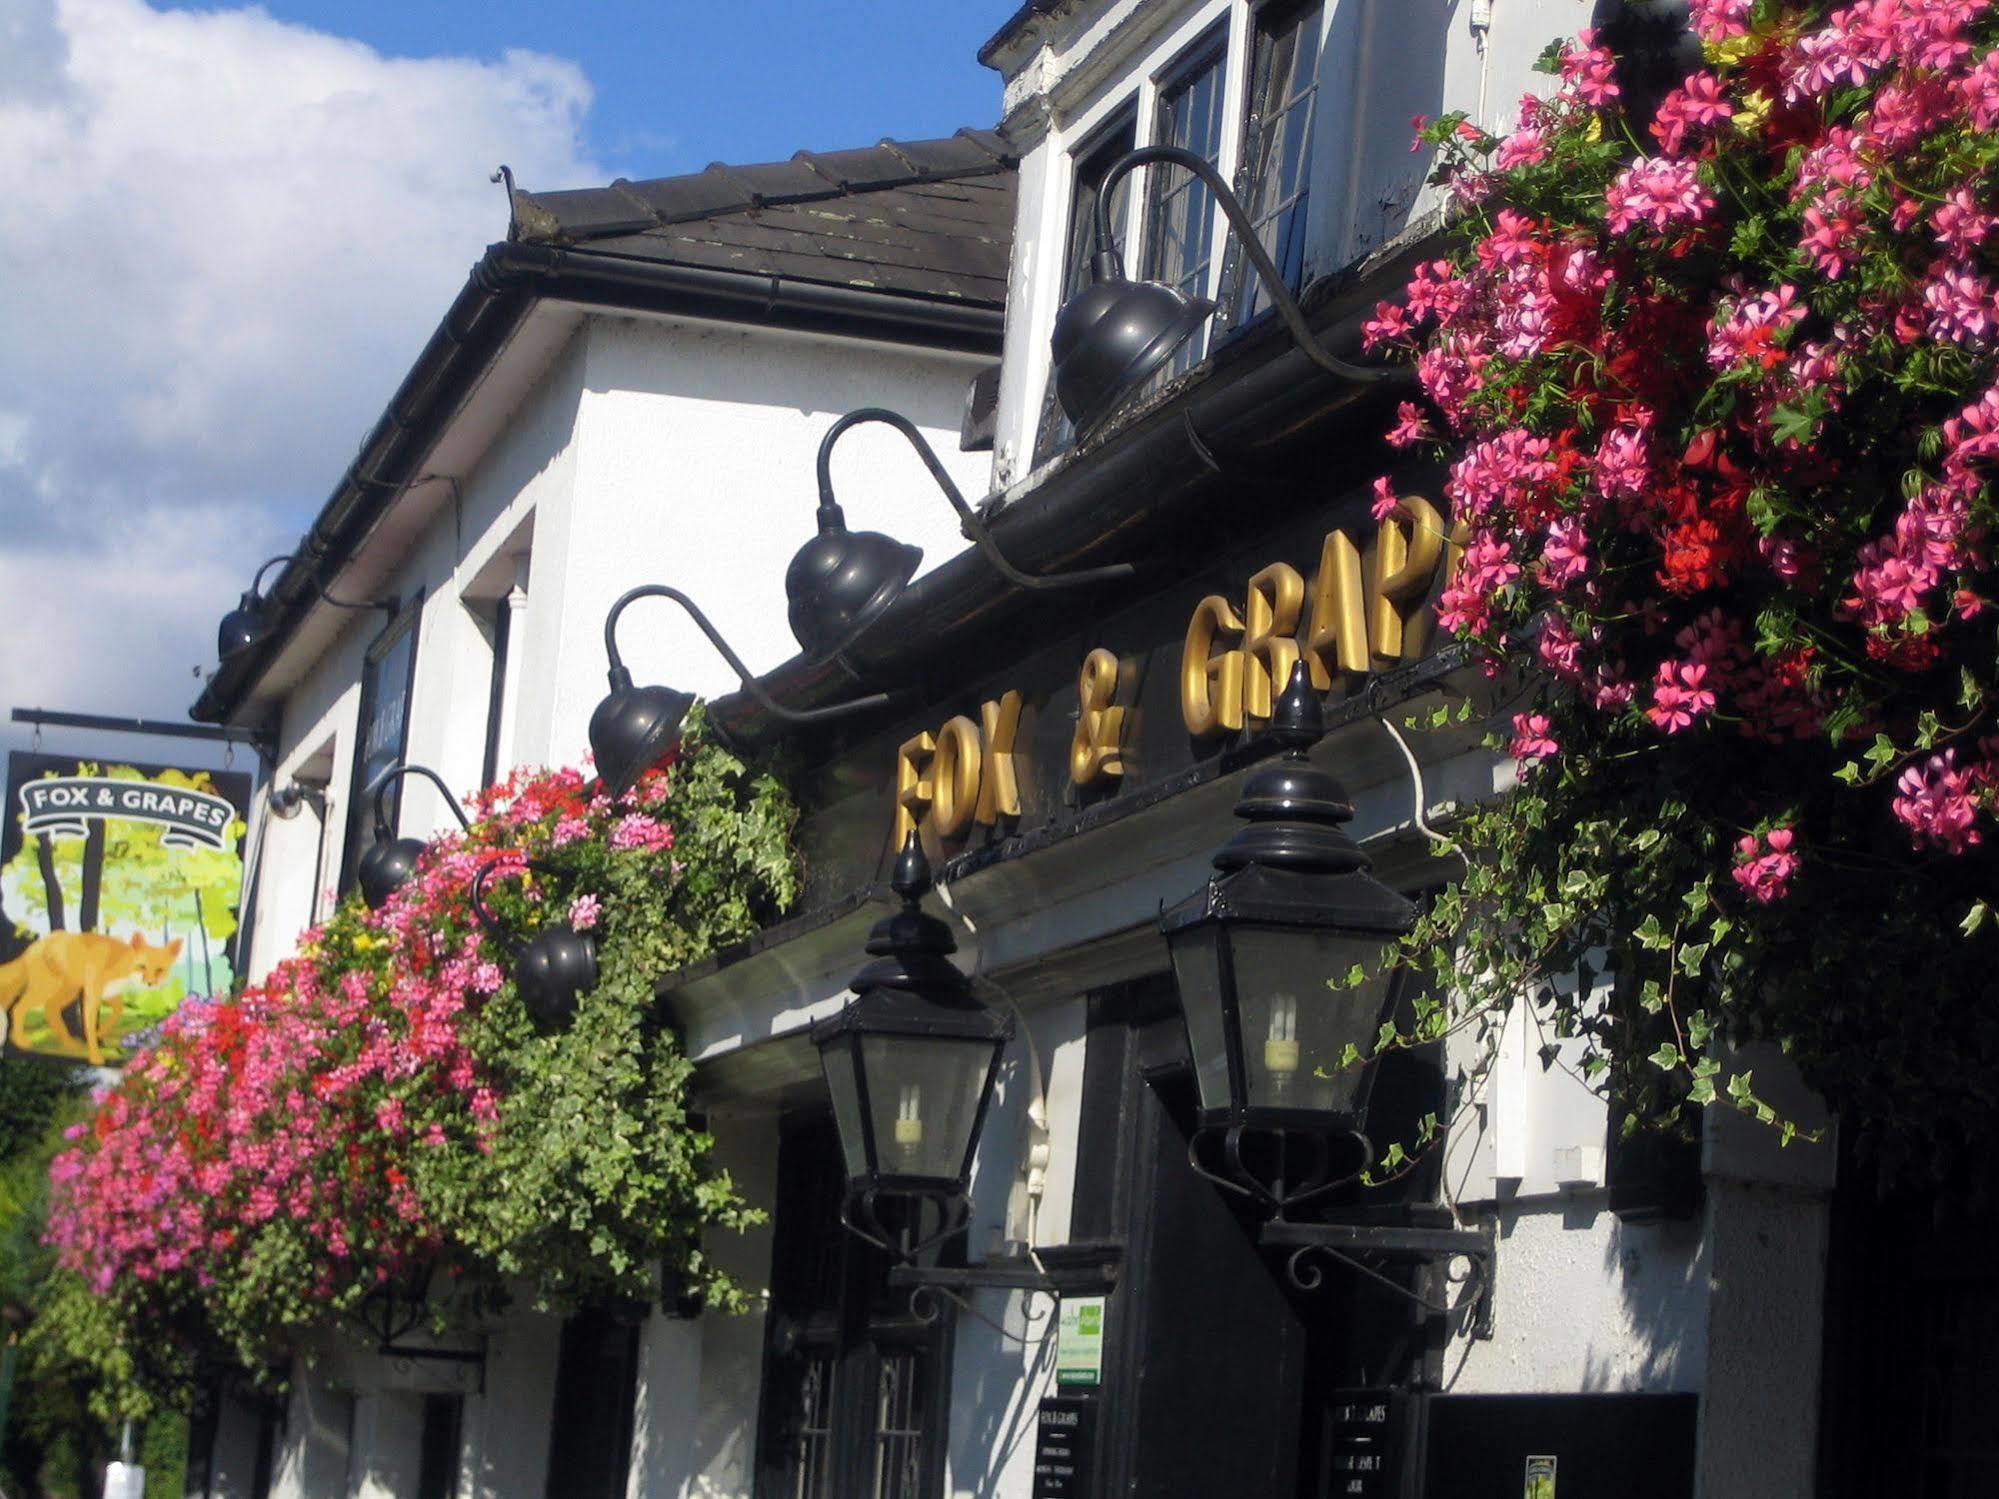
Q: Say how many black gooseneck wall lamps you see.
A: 6